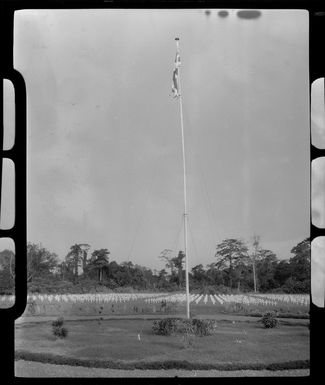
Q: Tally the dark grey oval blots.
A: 3